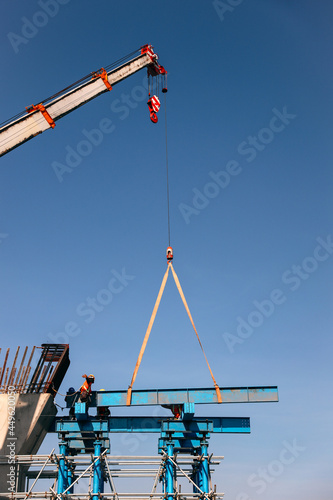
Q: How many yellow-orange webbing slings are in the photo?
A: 2